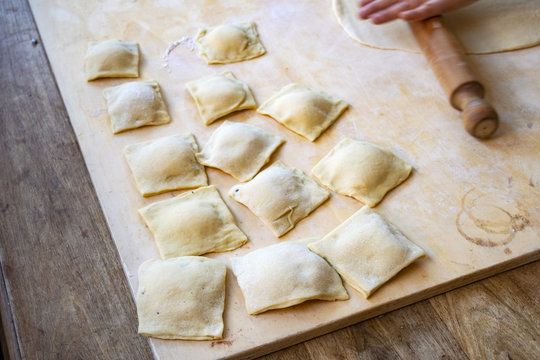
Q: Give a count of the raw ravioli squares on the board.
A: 13